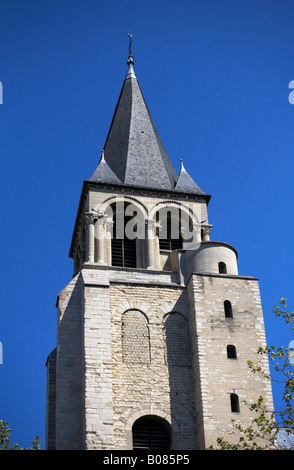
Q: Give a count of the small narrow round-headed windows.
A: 4